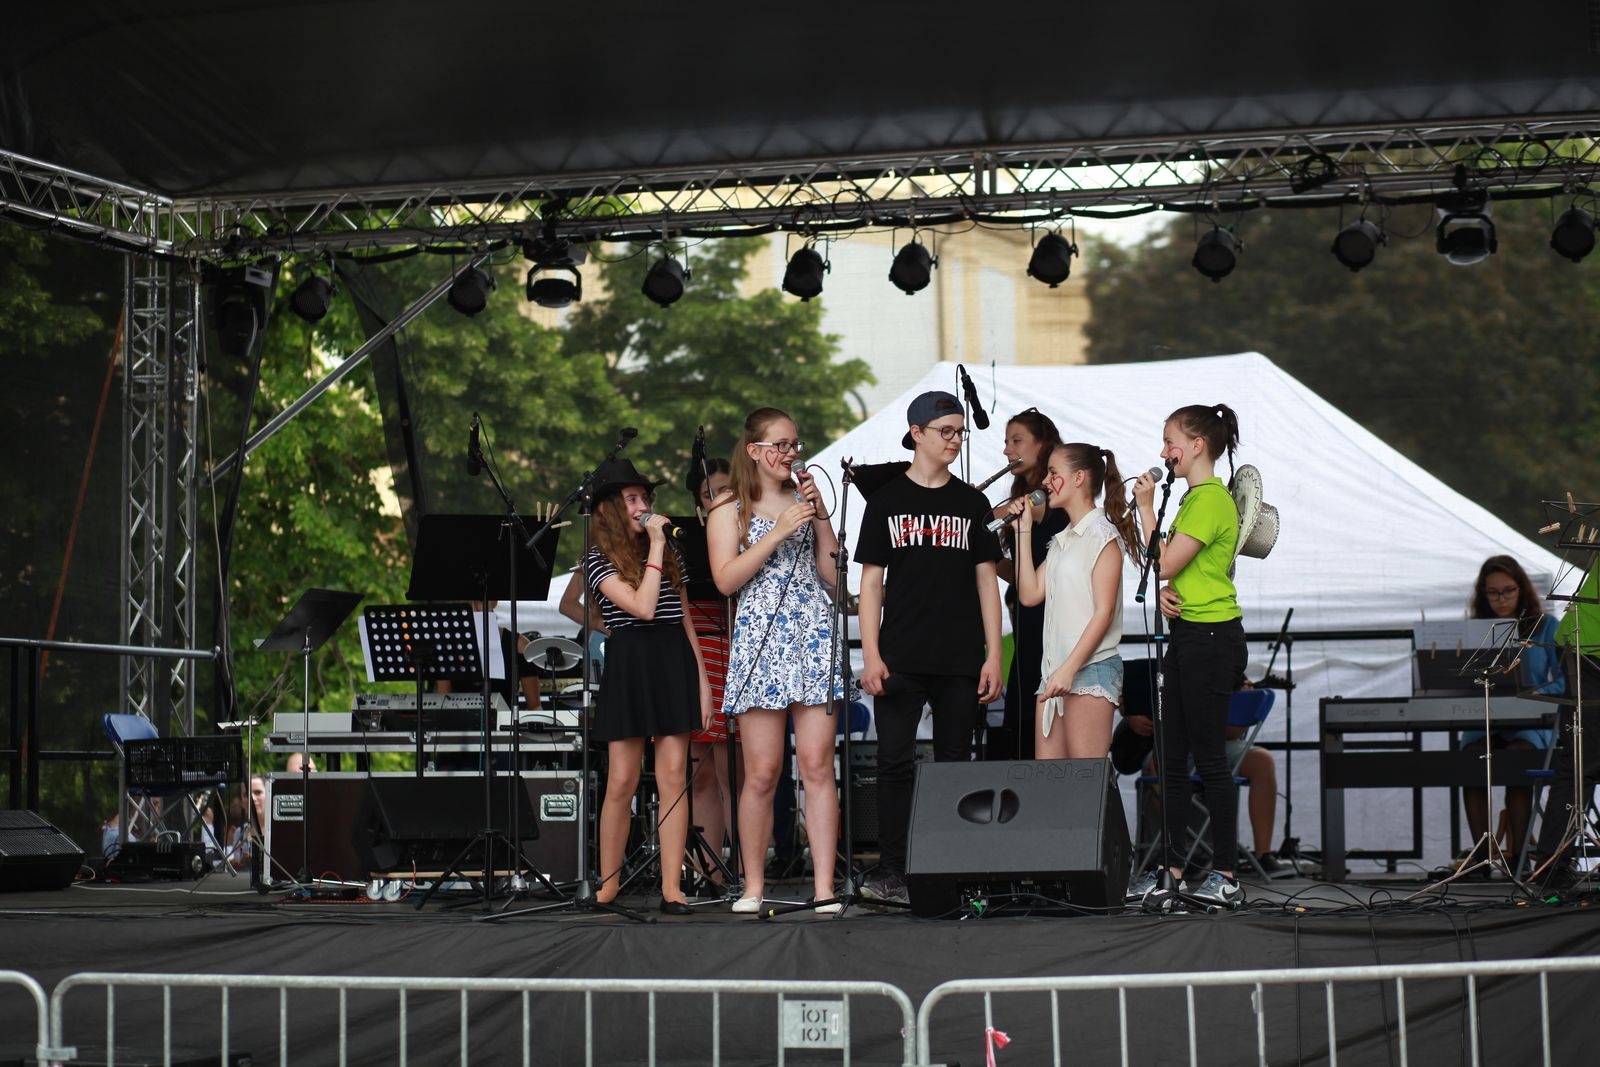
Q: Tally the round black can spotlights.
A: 9